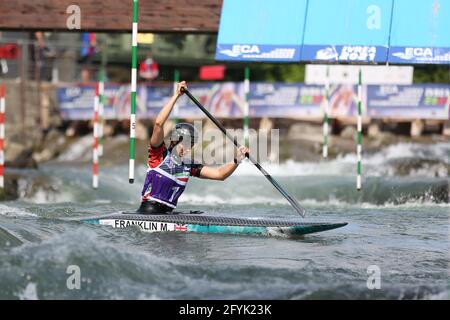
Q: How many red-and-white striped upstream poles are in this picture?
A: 2